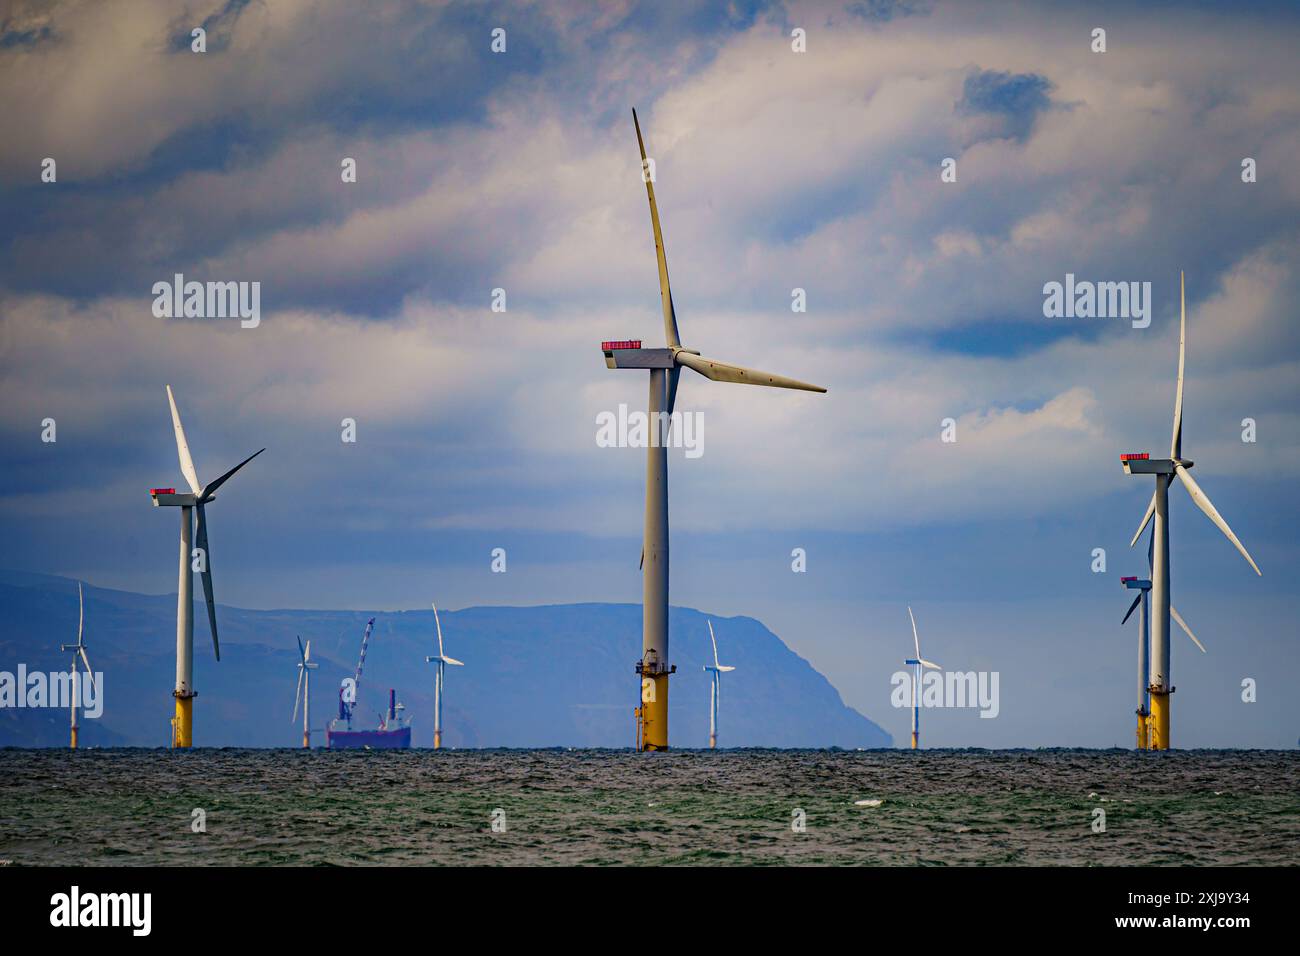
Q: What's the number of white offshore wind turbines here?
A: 9